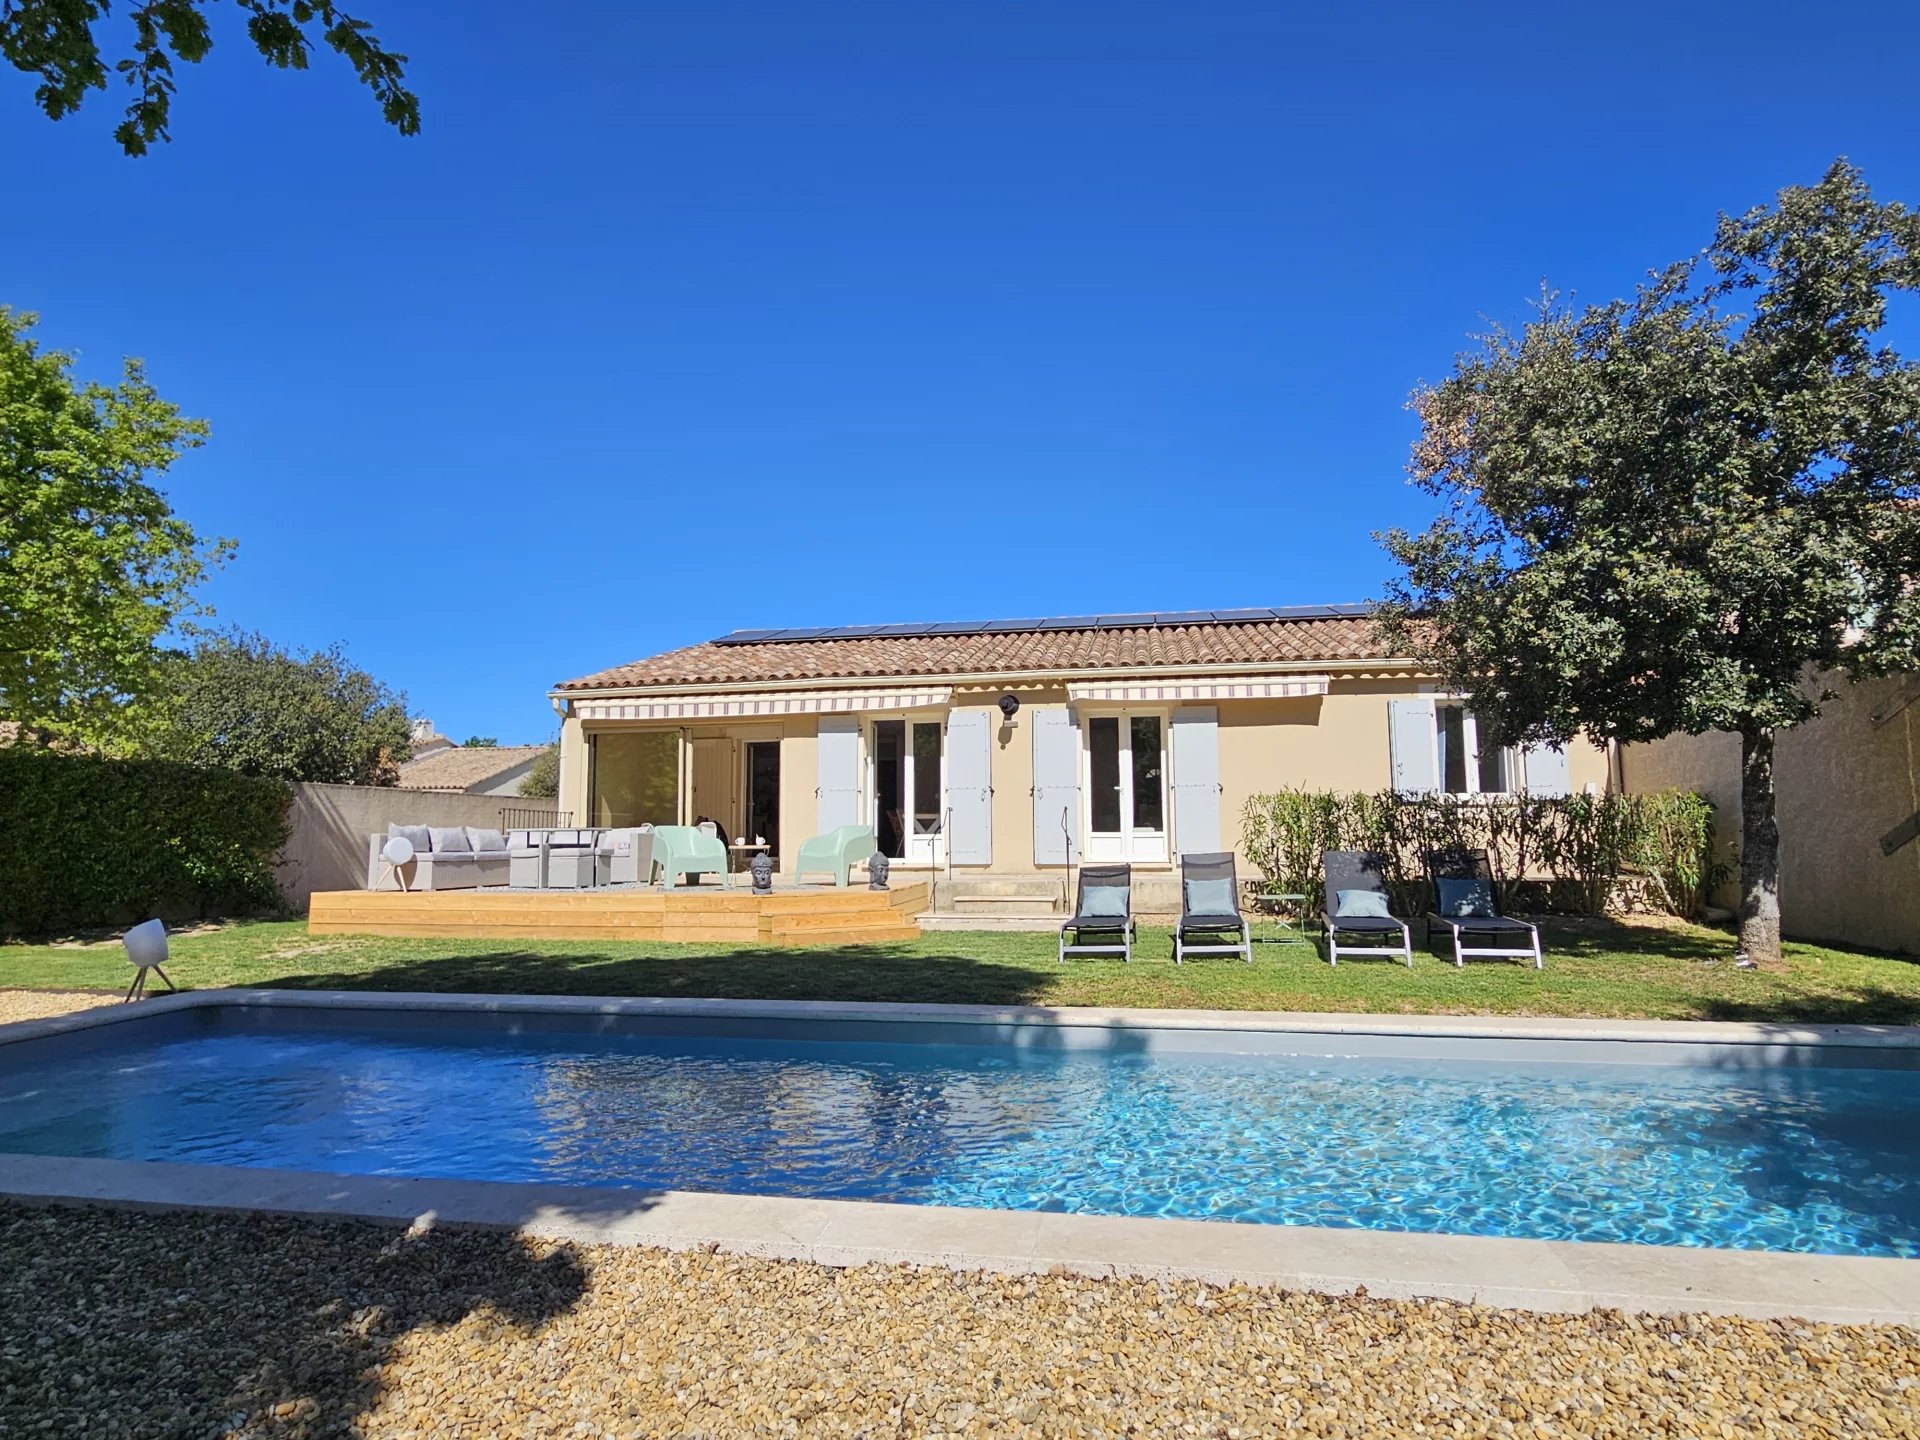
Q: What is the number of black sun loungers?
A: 4